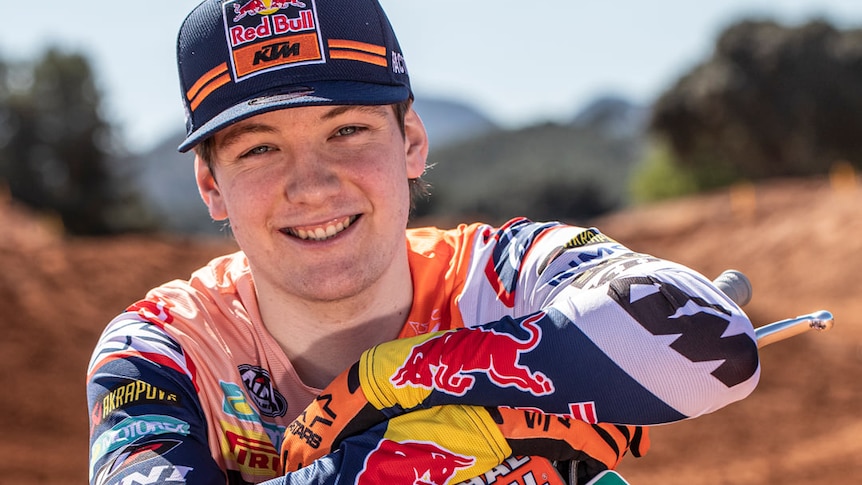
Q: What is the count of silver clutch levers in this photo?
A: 1